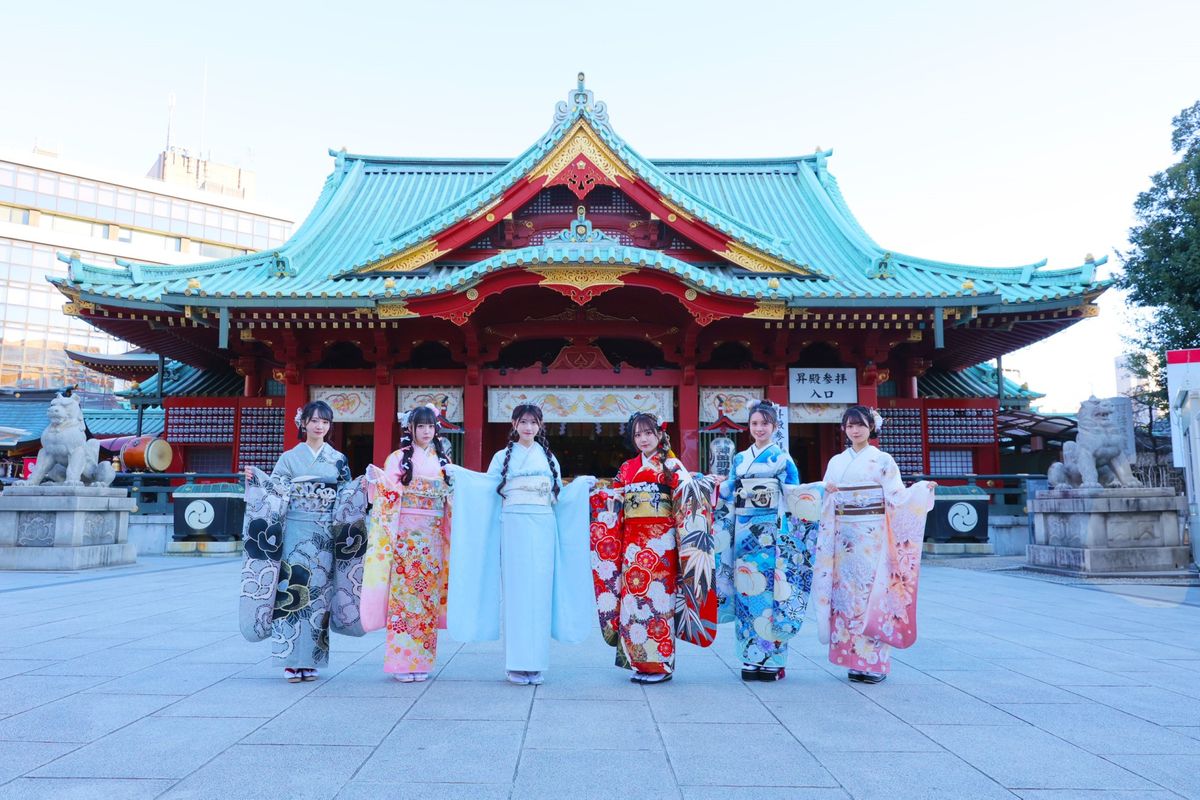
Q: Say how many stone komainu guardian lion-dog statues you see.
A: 2